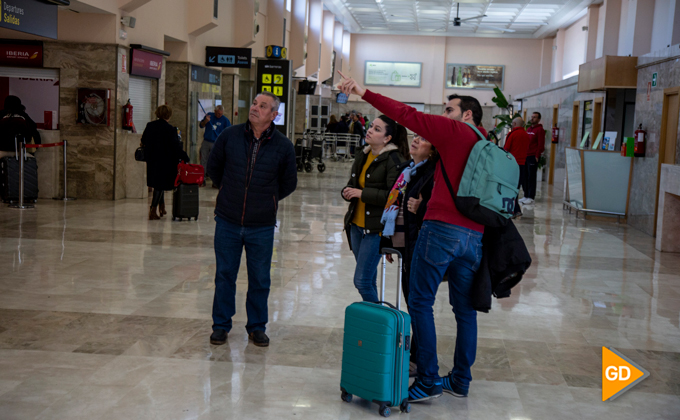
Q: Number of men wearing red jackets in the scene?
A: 3